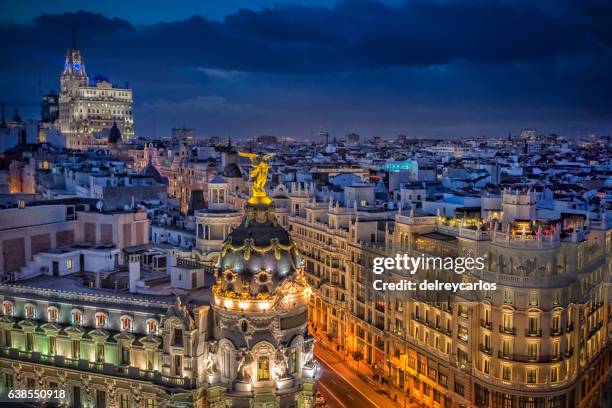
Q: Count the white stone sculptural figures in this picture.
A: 4